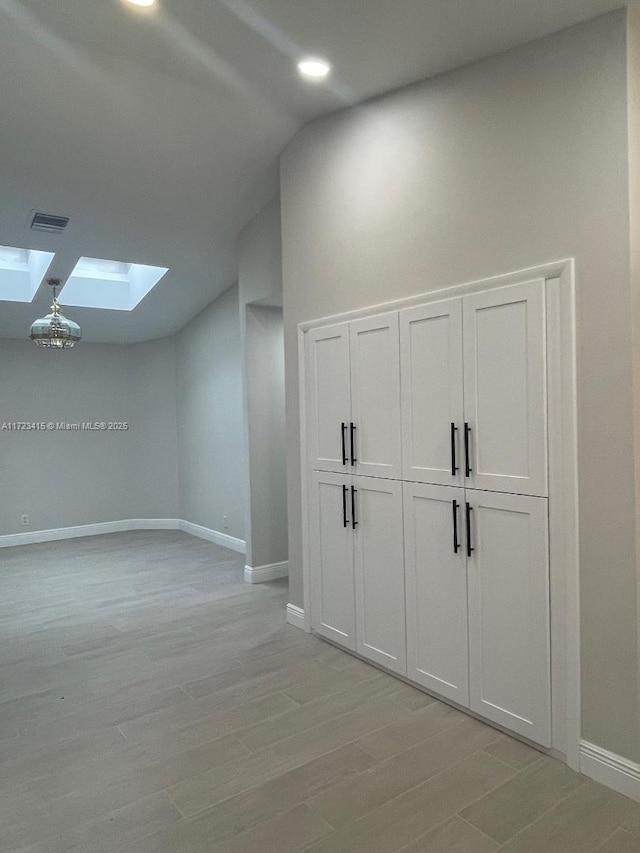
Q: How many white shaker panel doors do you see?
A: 8